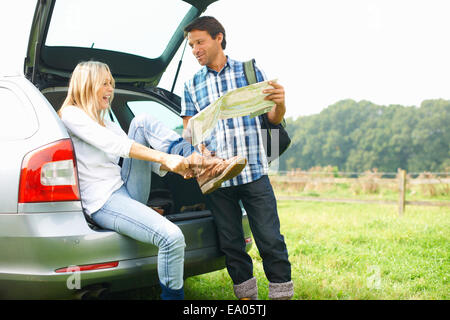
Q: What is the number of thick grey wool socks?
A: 2